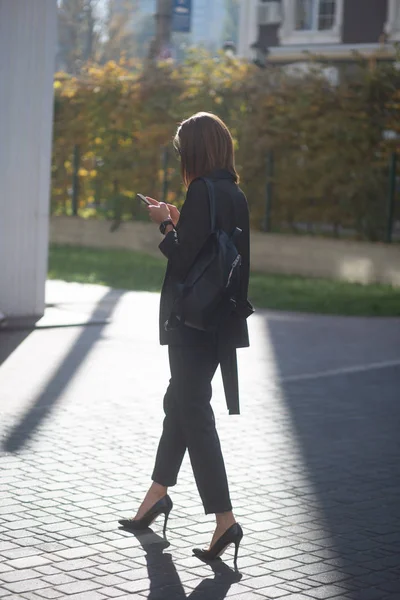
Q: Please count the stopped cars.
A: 0